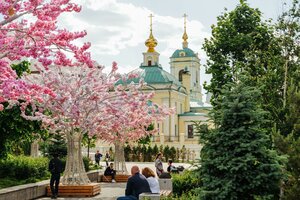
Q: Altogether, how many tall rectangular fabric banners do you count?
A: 0